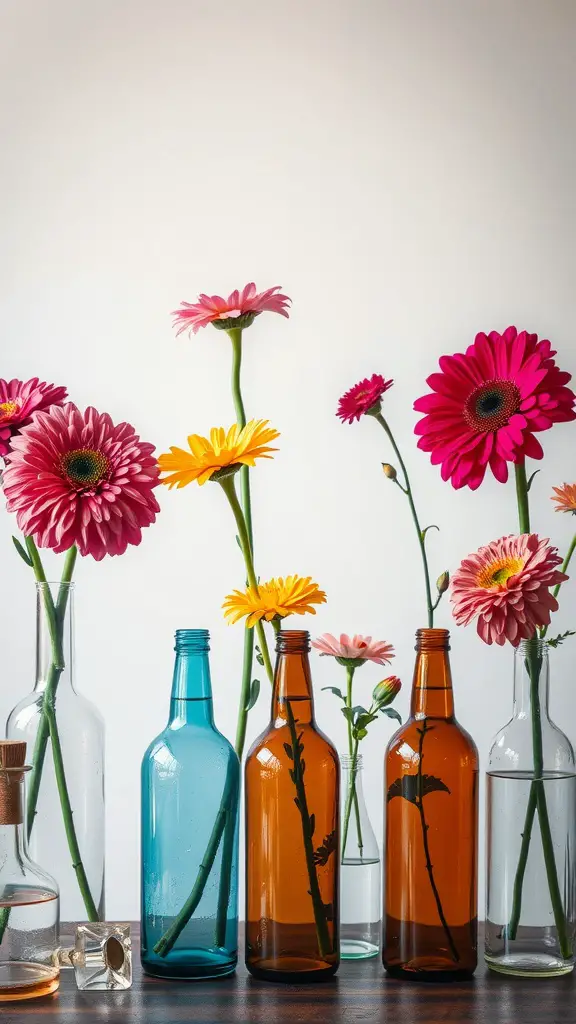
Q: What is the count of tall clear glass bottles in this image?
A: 2